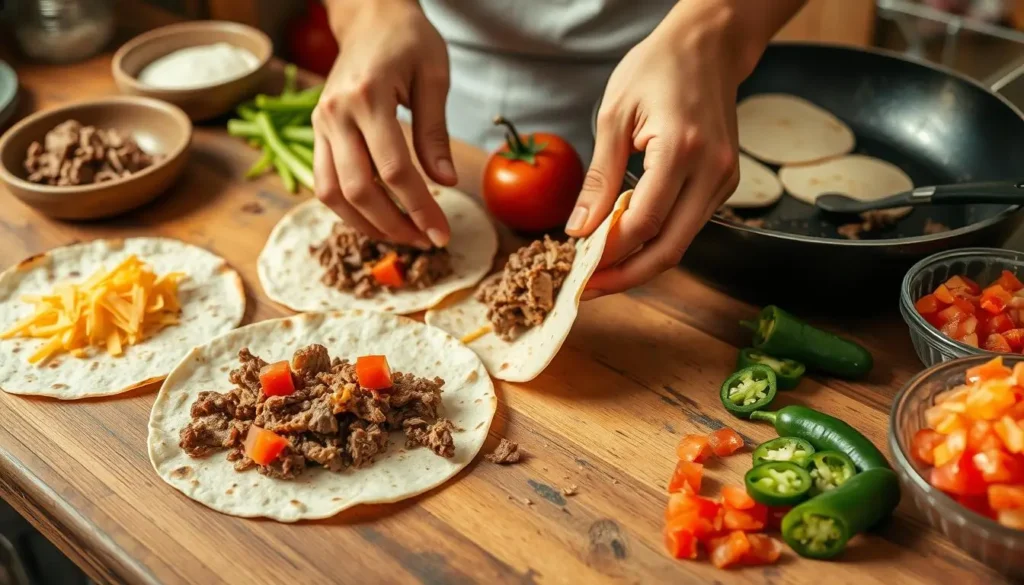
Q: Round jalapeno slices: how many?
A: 5